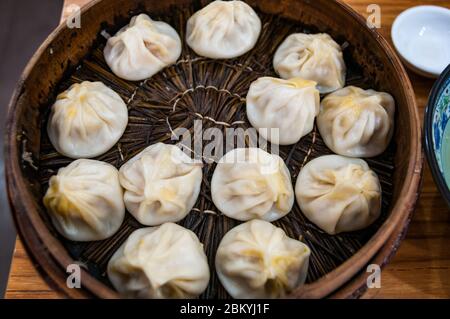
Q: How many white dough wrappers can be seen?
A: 12